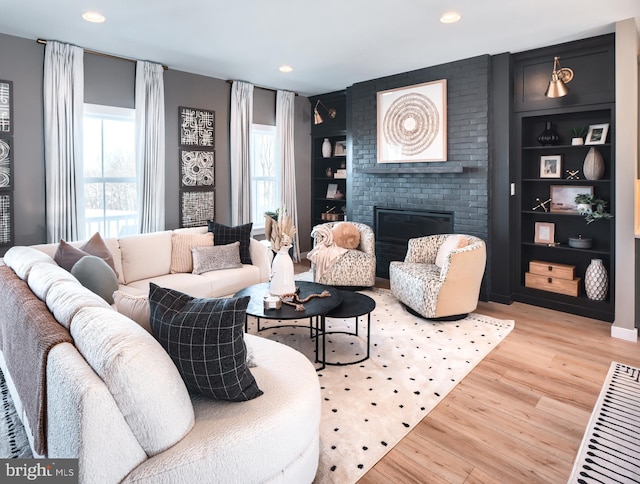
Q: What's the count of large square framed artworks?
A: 1